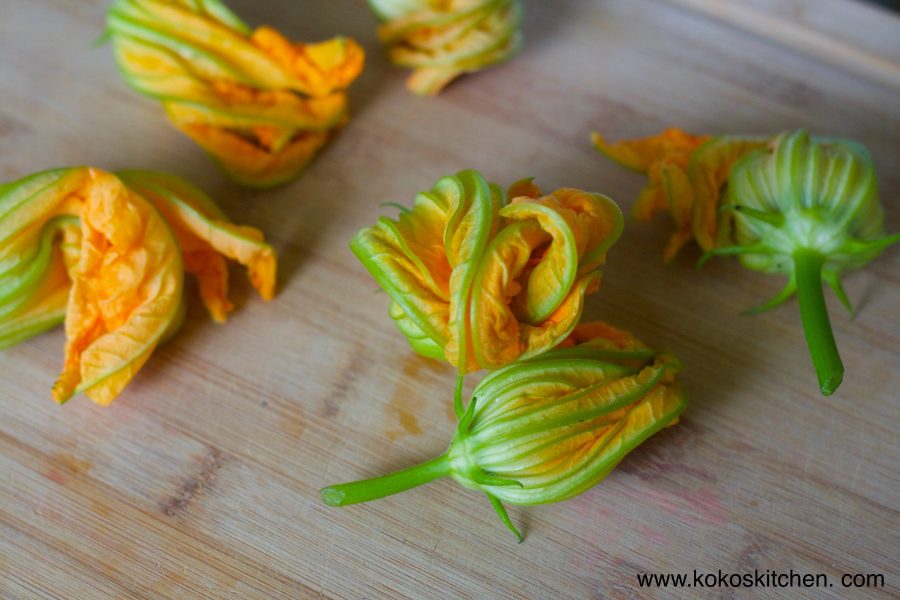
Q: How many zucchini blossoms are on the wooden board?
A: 6